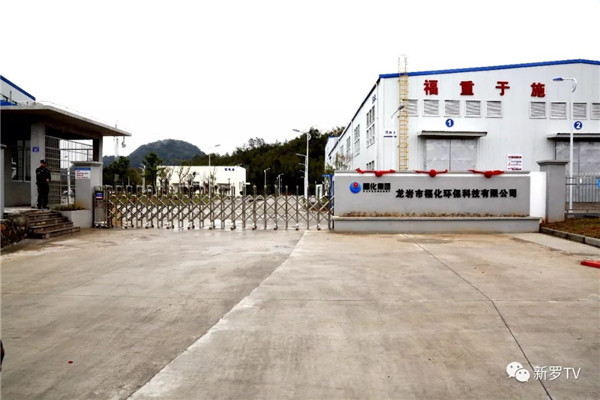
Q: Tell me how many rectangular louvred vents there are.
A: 9